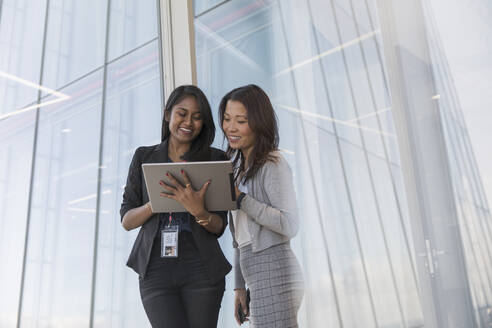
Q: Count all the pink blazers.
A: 0